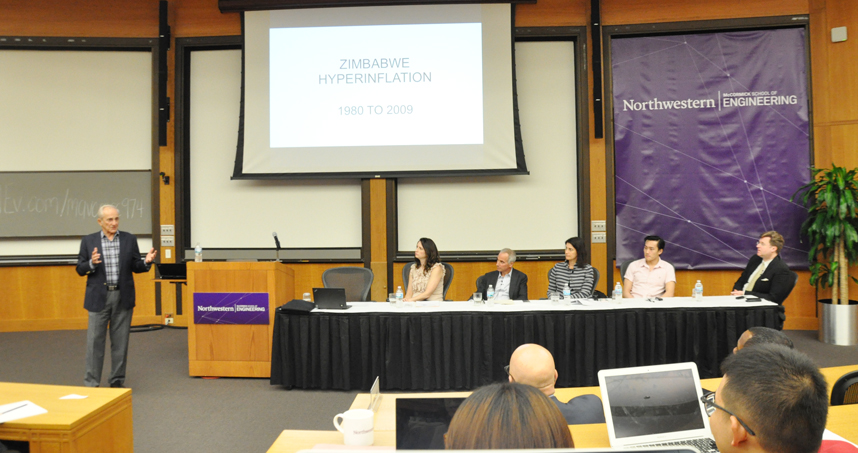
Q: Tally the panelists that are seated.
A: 5